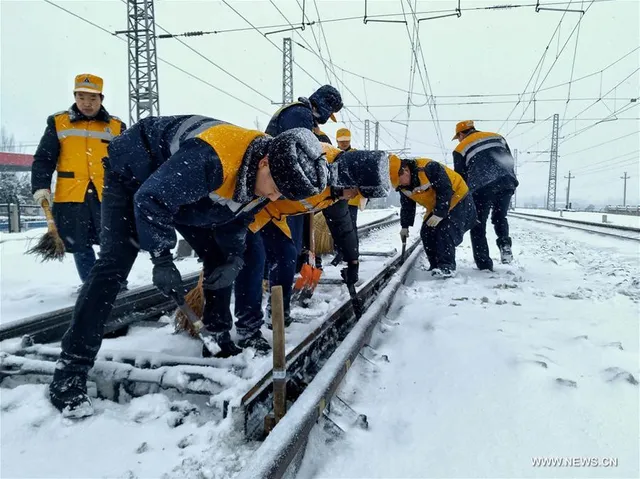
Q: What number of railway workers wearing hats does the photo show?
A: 7